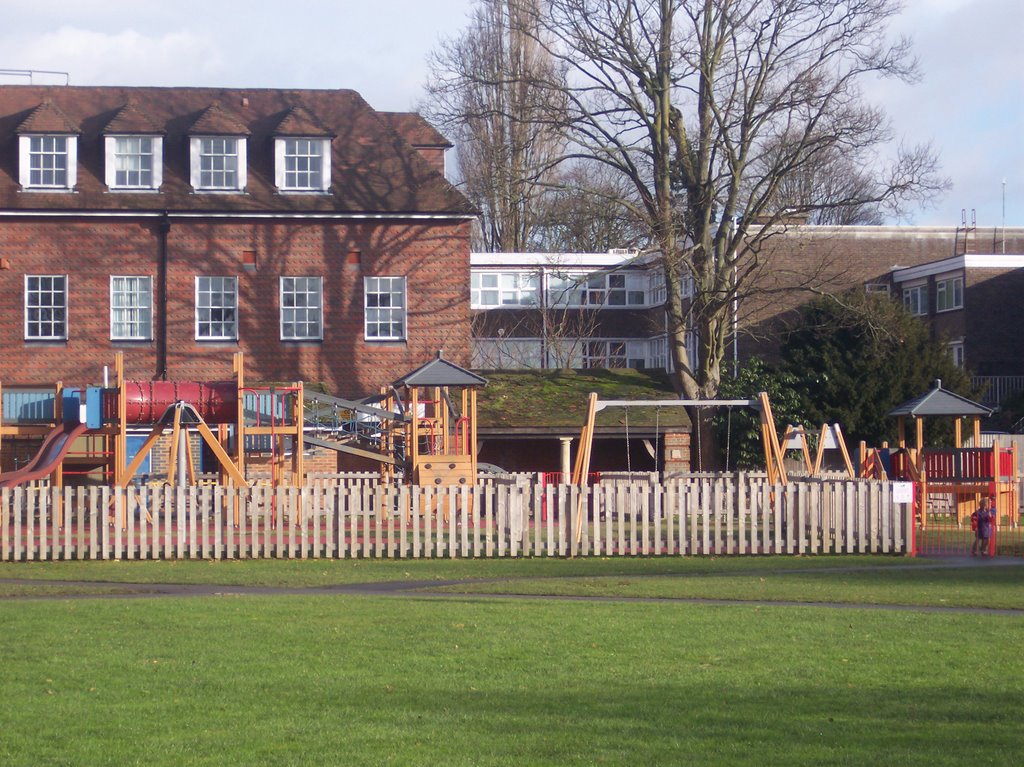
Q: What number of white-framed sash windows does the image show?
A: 9